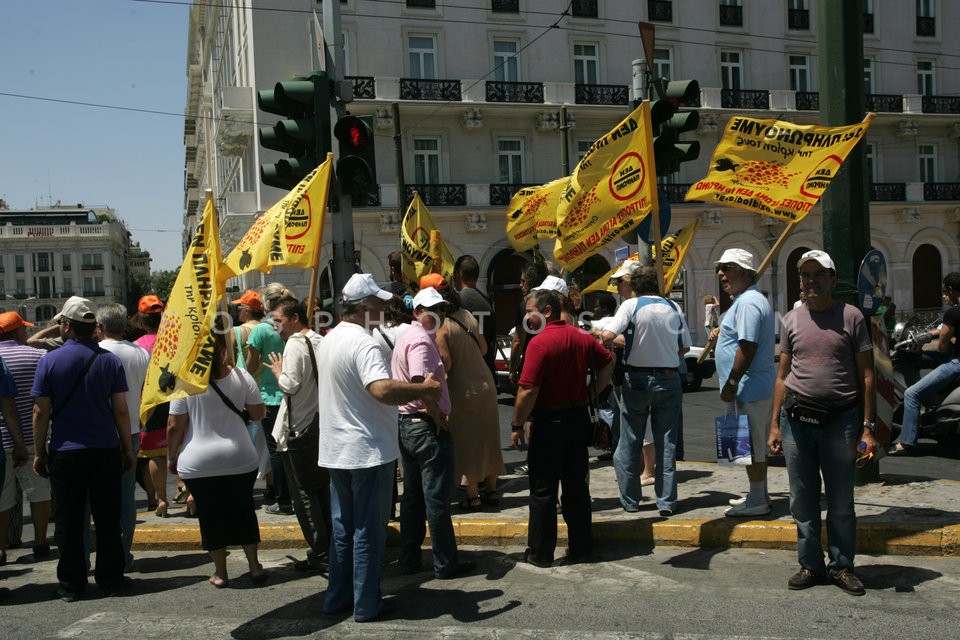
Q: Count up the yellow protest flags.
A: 7